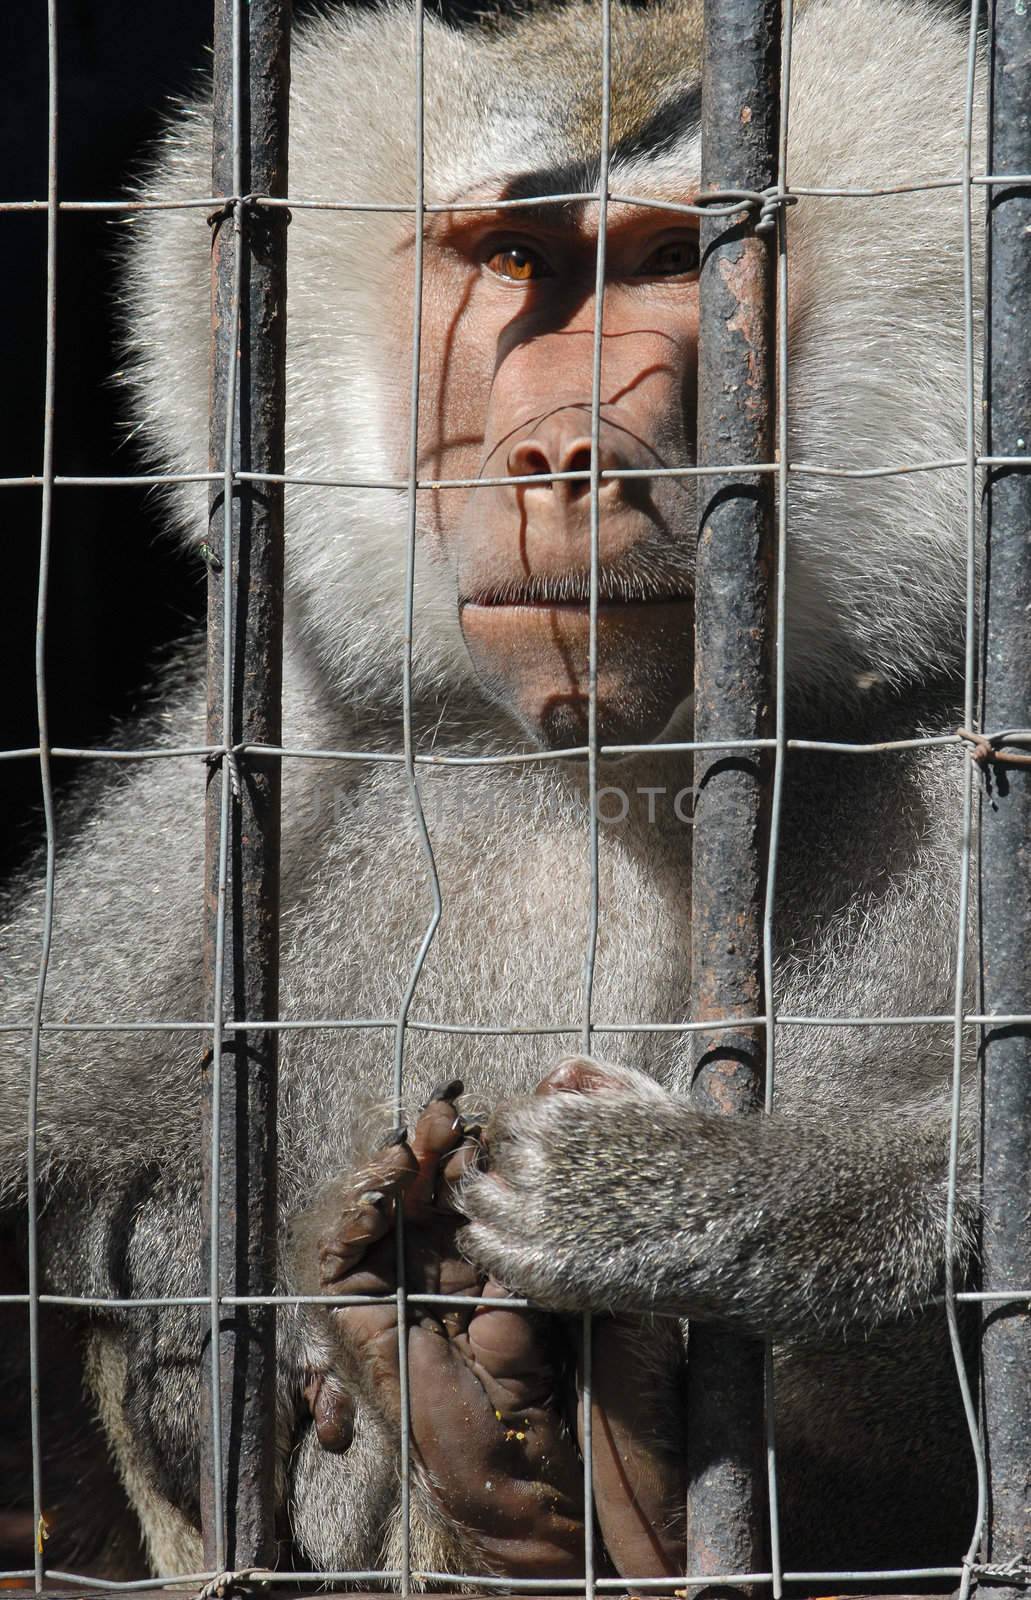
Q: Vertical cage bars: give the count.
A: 3